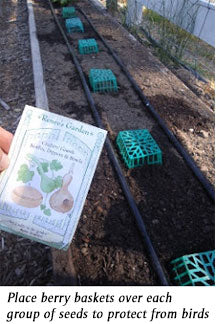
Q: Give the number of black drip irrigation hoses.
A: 2